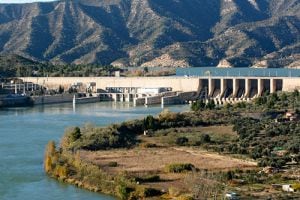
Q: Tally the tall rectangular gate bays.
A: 7